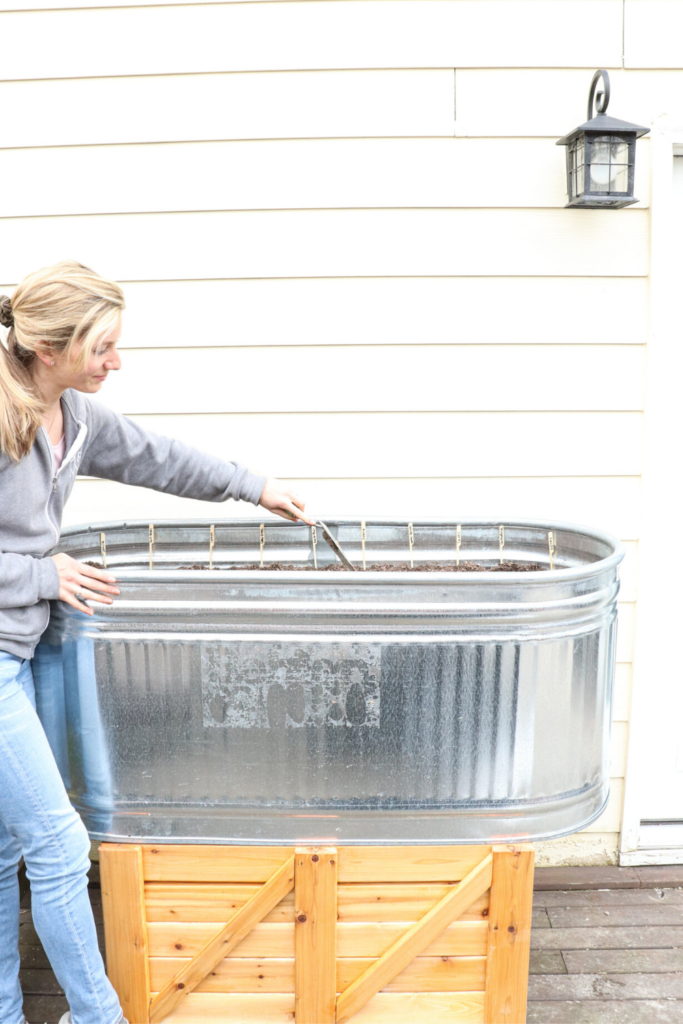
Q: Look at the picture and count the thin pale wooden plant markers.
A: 10